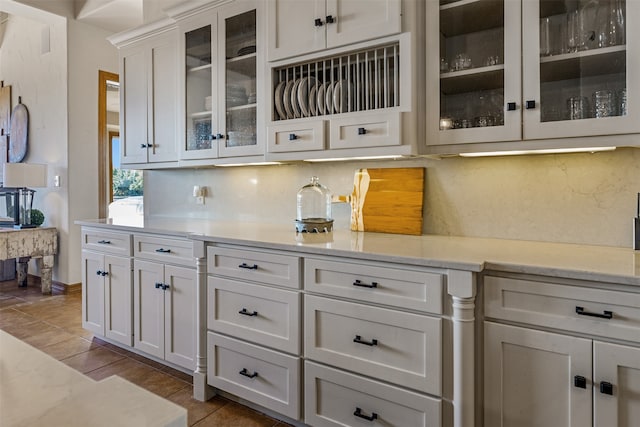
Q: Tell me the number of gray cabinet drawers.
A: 11